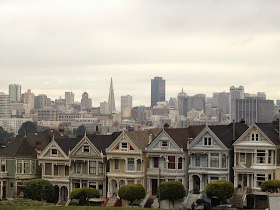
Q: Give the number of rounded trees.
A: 6